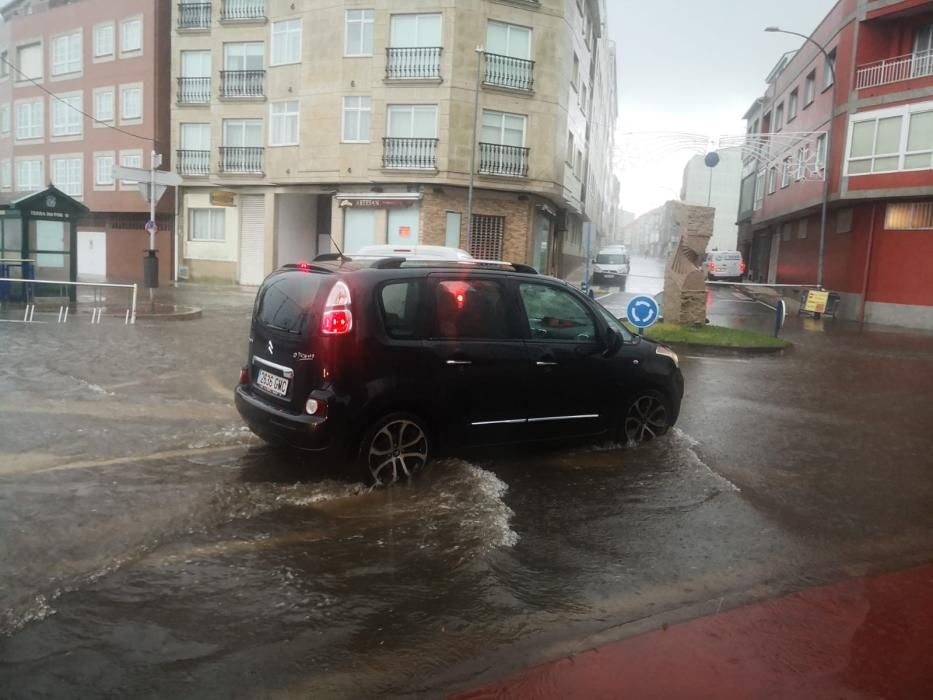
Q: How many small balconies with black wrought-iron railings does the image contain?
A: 10